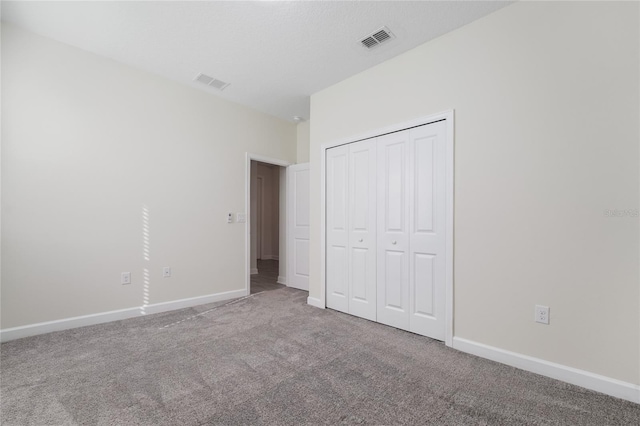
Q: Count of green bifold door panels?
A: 0